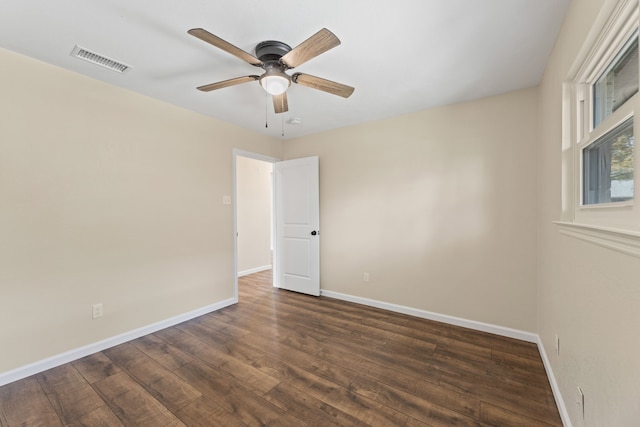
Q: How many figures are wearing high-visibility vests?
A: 0